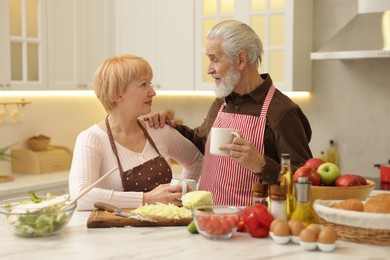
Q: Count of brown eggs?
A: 6